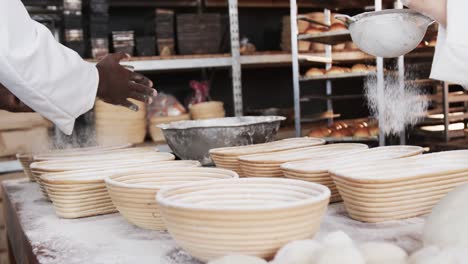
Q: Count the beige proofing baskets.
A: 10